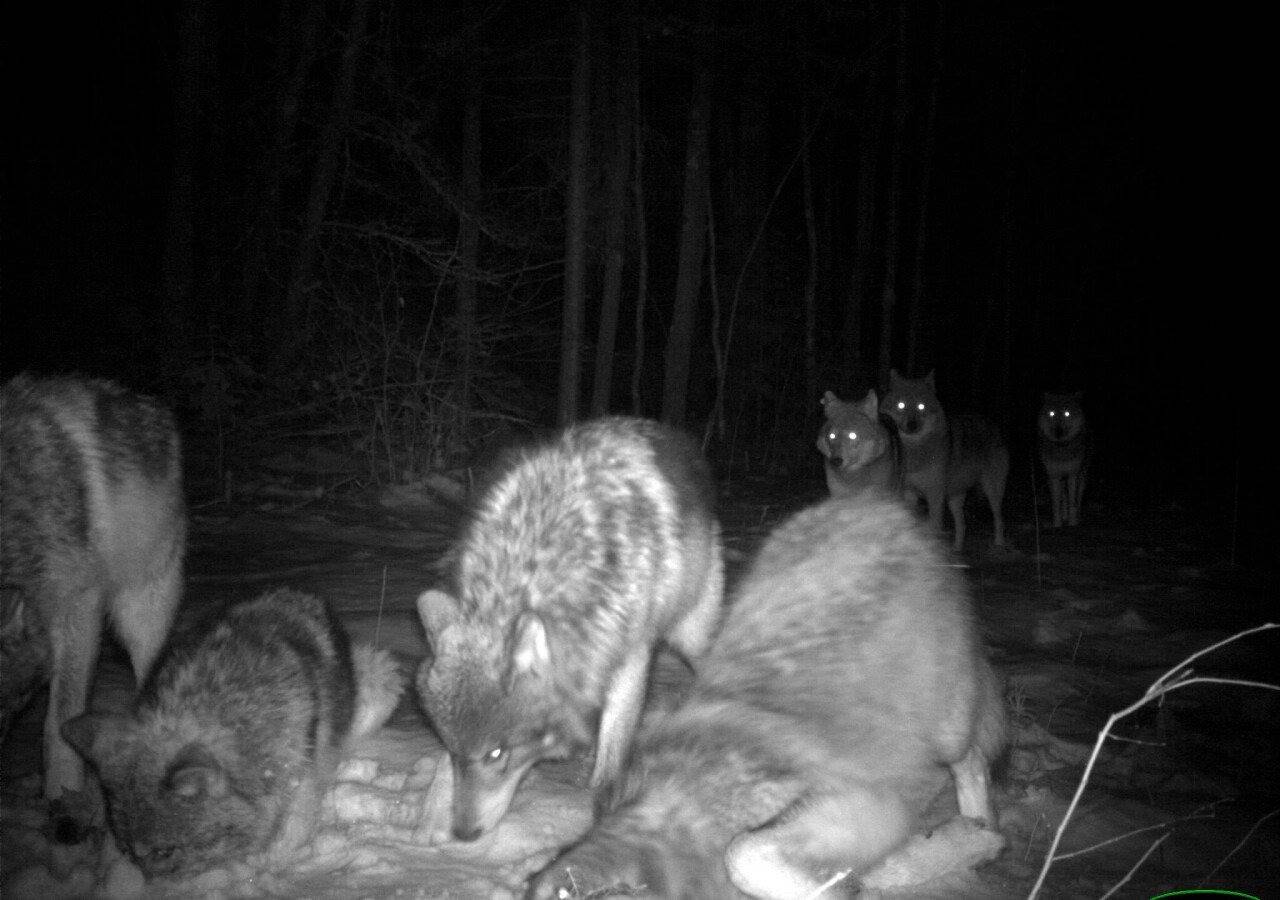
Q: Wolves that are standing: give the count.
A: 5